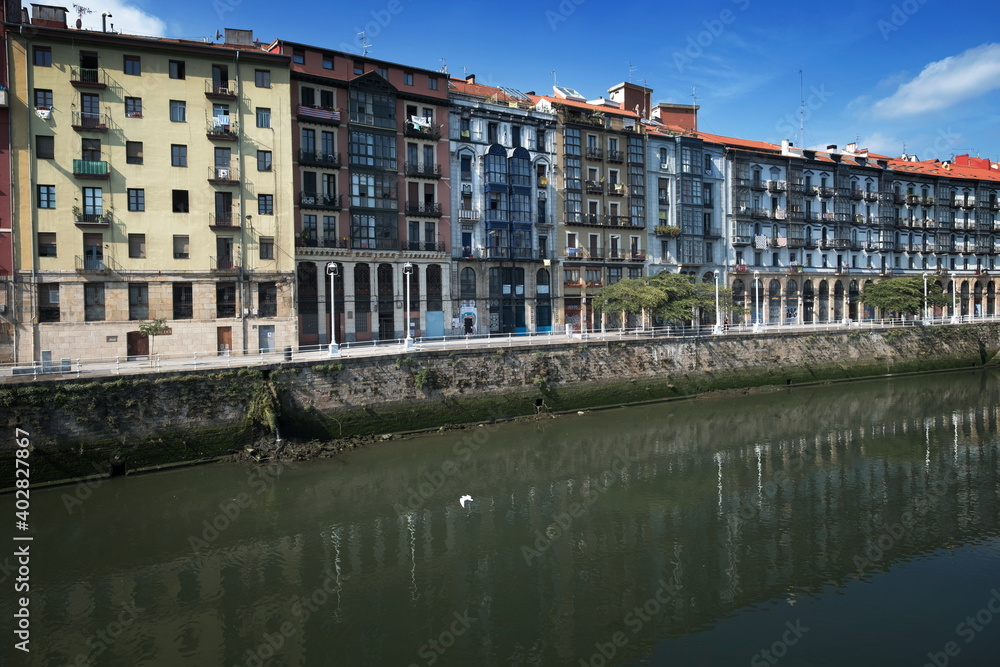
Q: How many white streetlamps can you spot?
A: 6